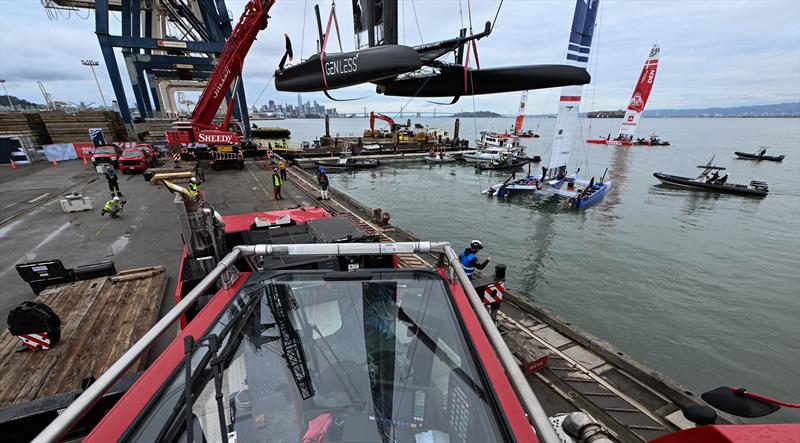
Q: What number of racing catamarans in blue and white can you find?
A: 1